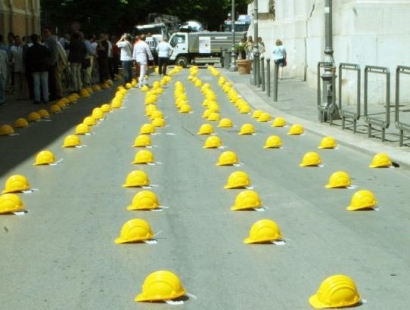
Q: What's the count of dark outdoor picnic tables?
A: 0